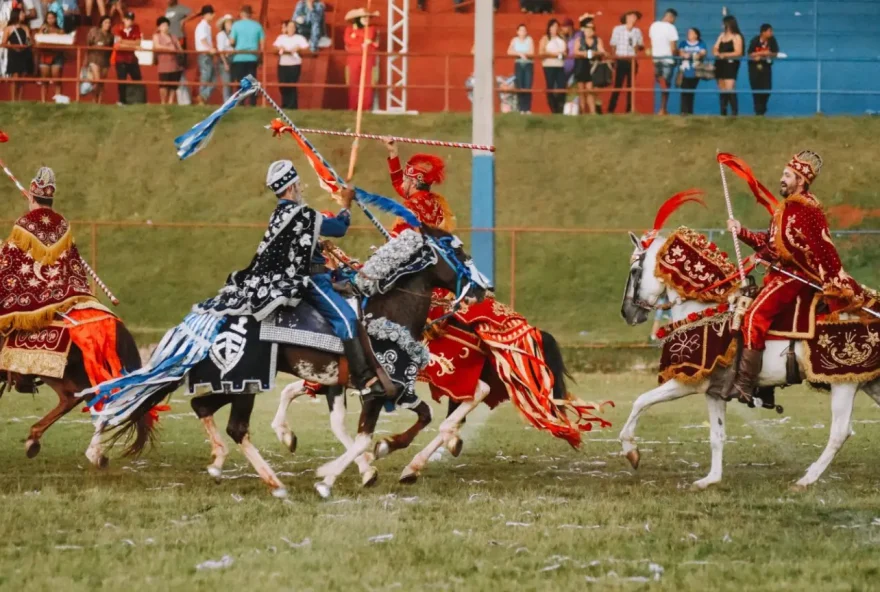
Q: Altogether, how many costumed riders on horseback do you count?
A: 4